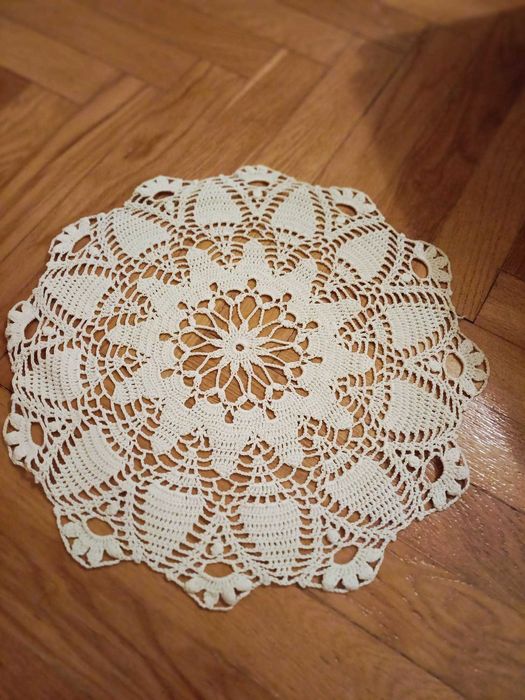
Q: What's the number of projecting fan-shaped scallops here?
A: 12